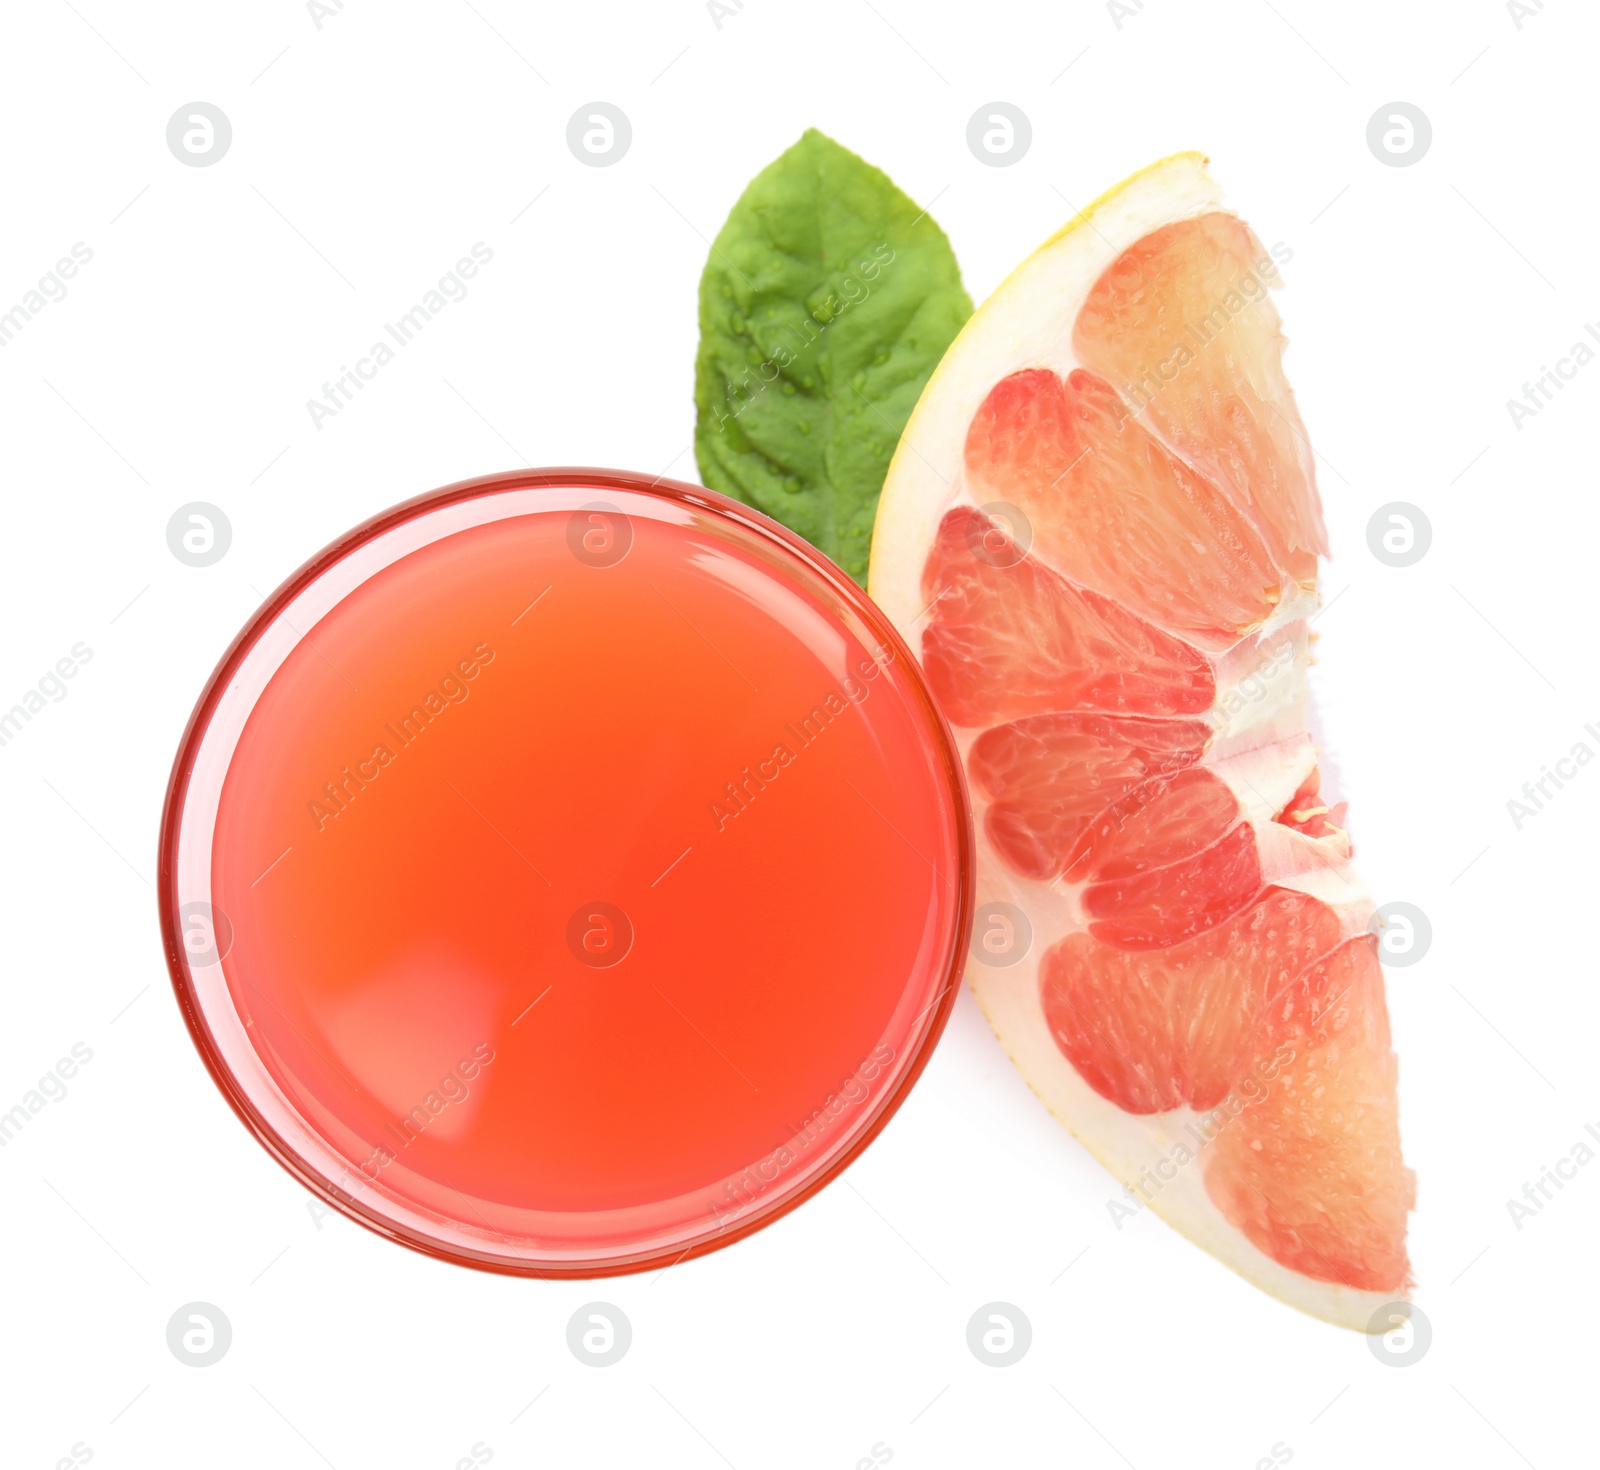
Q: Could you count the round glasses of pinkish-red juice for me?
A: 1